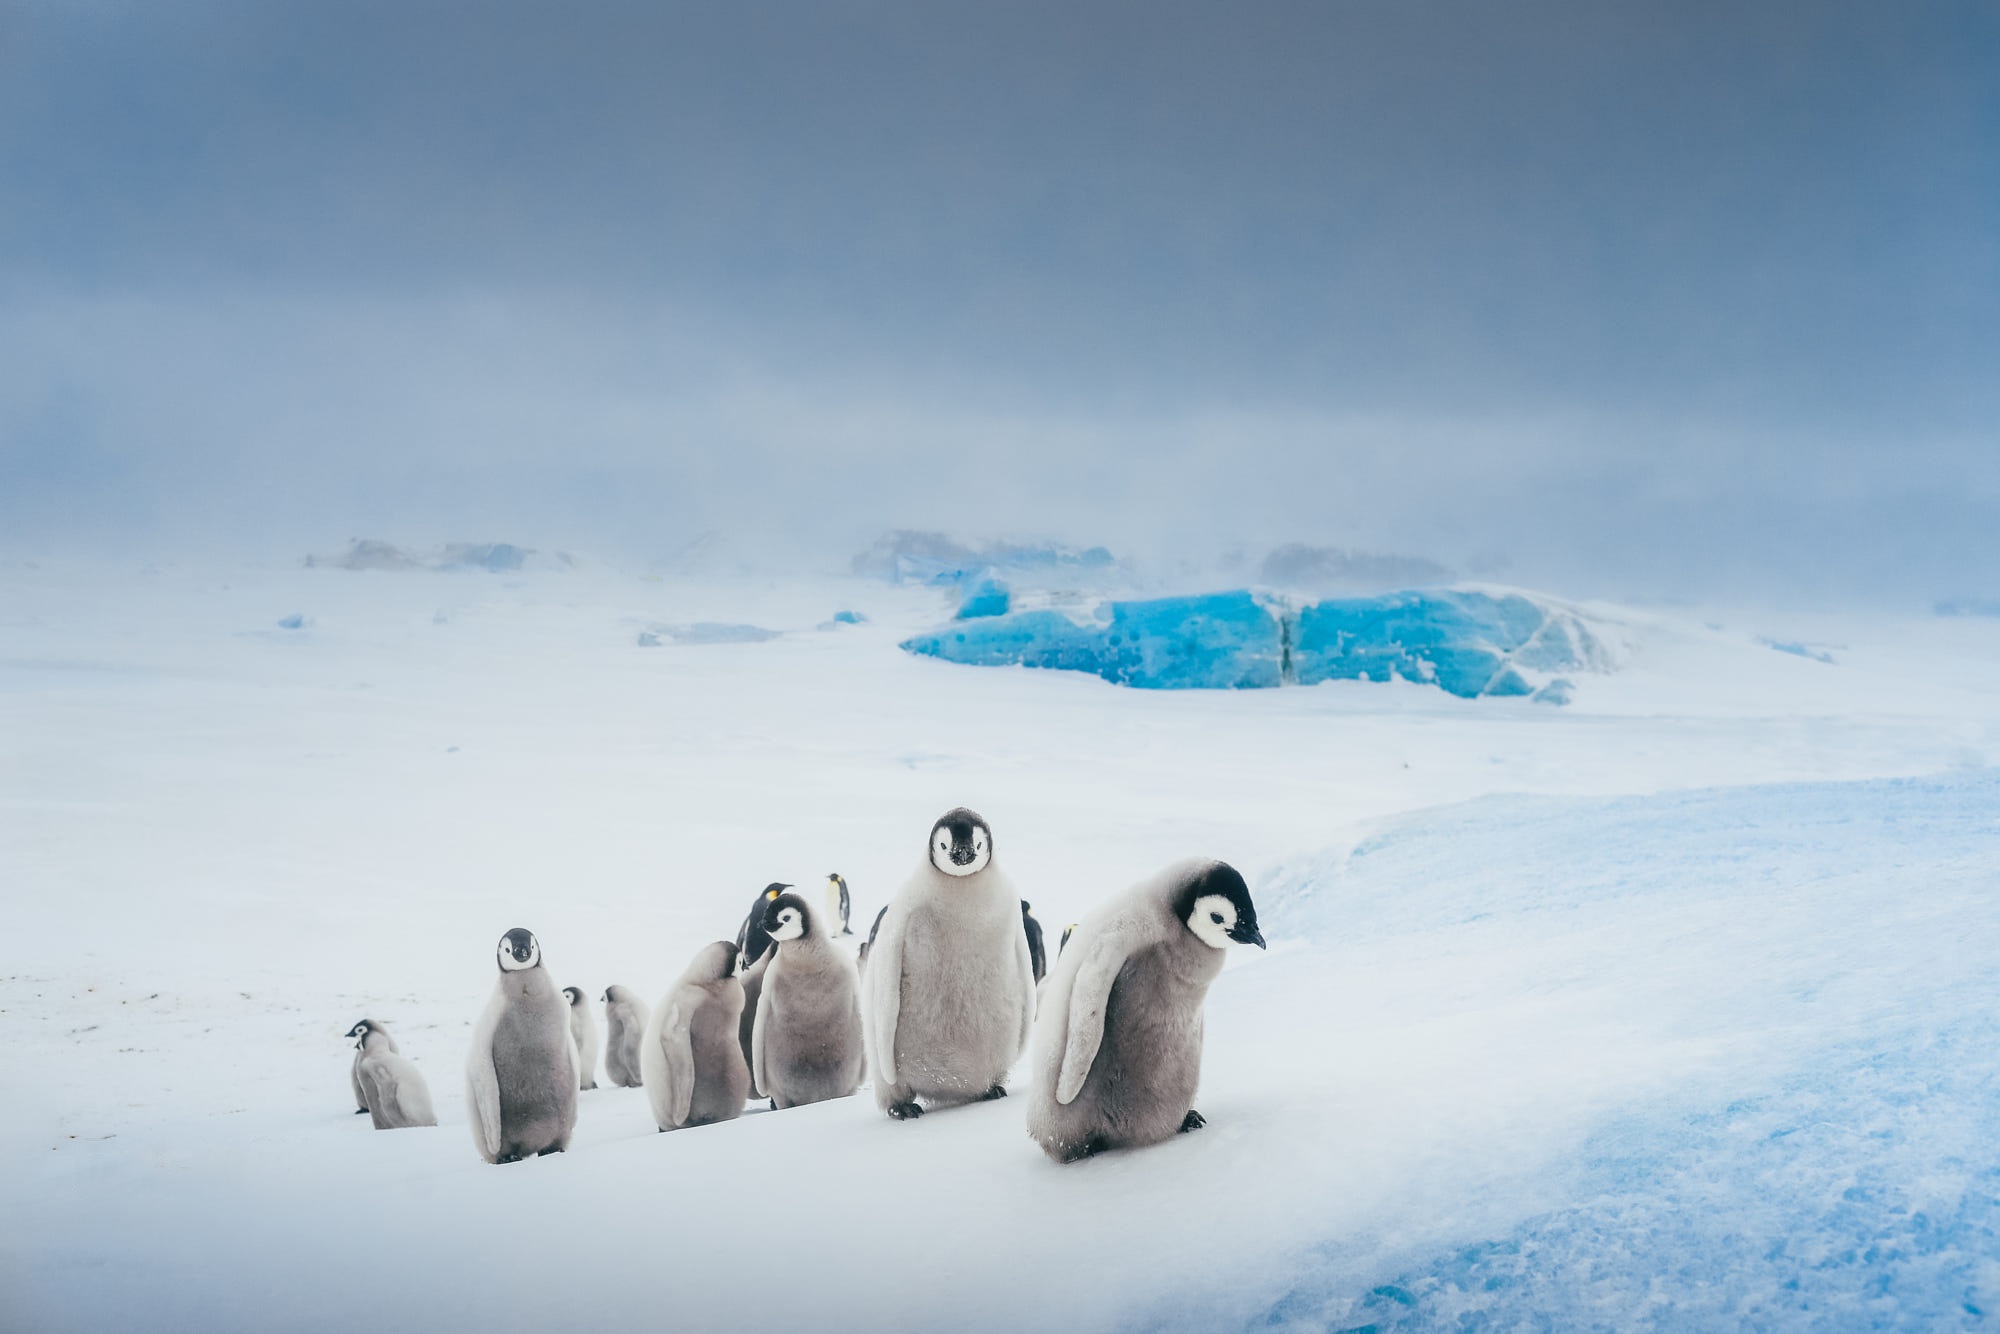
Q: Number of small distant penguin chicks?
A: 4